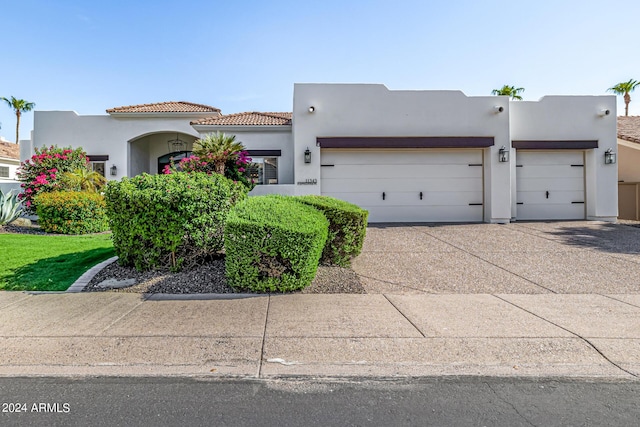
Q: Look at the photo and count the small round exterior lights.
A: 3